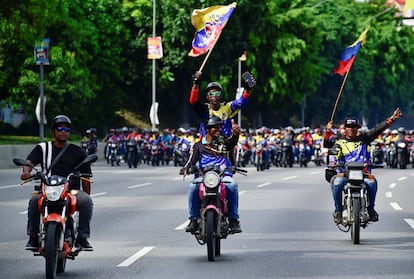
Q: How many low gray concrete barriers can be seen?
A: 1